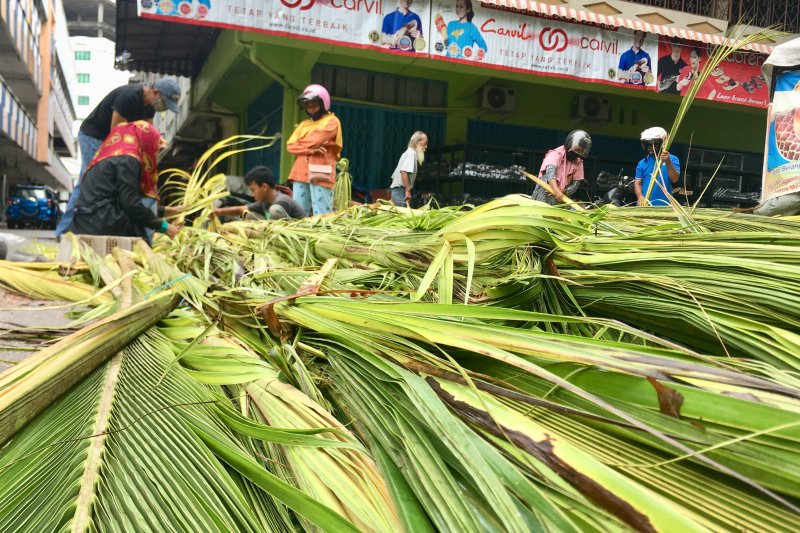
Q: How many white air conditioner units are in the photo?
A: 2